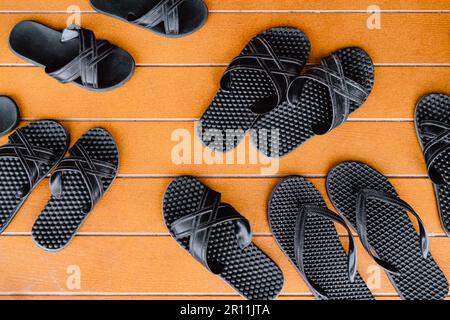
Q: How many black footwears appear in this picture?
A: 11